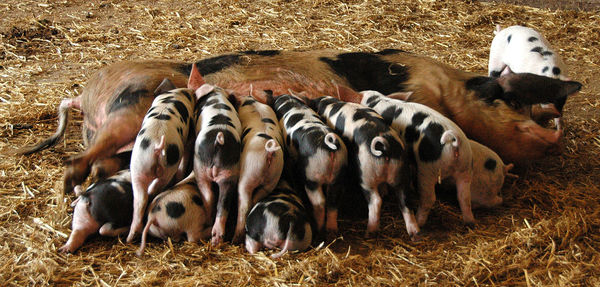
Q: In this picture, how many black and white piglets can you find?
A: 11